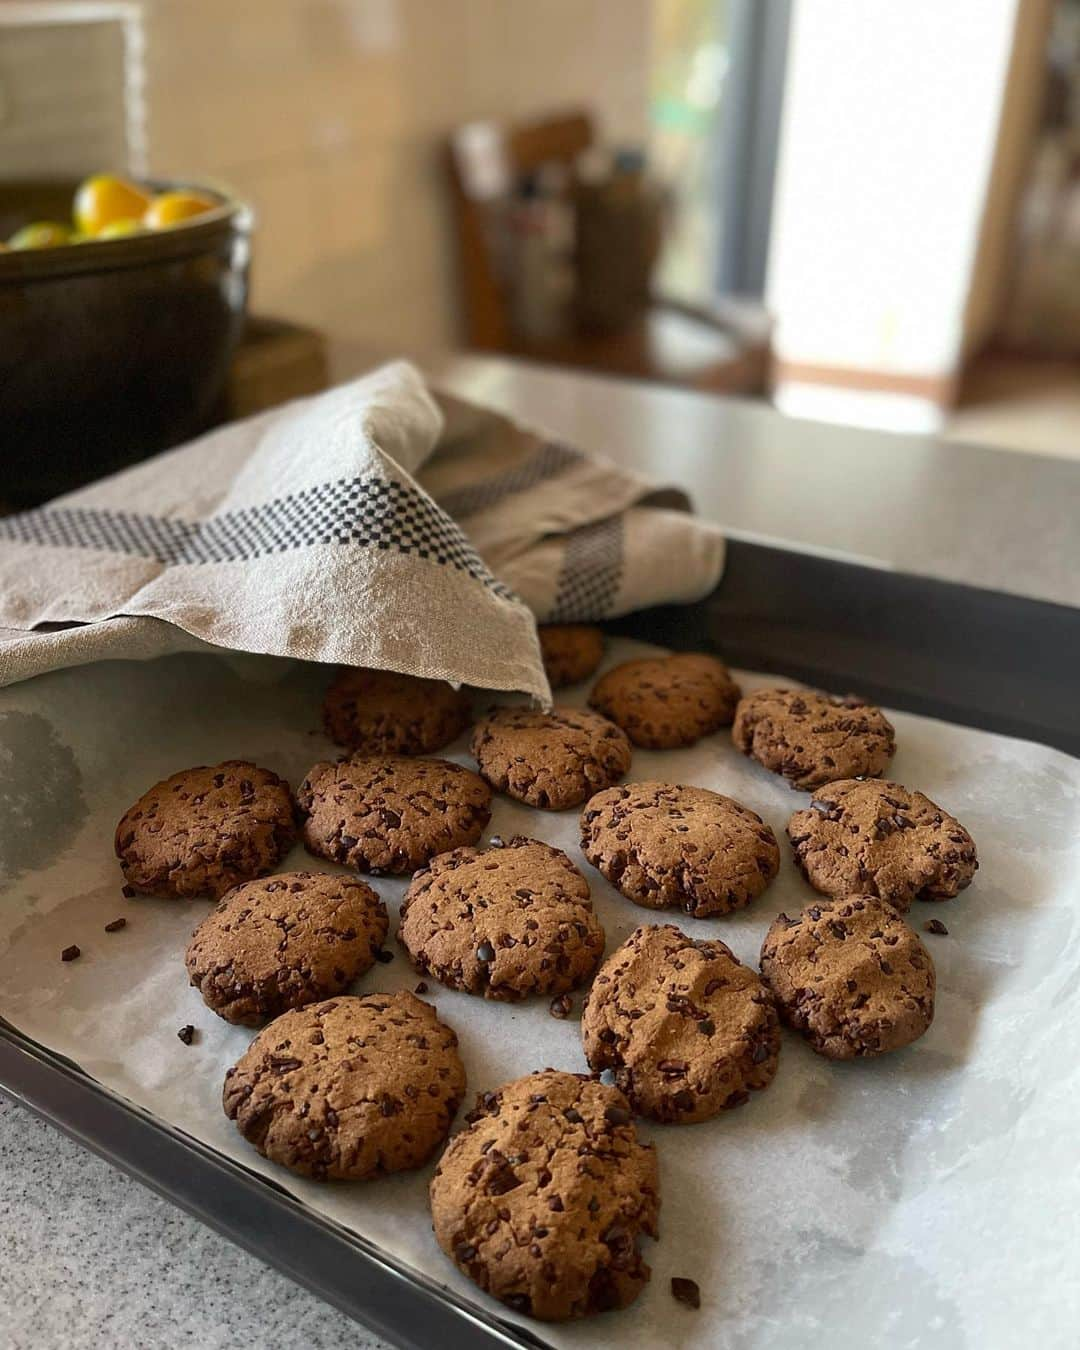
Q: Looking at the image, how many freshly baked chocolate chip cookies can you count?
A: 15